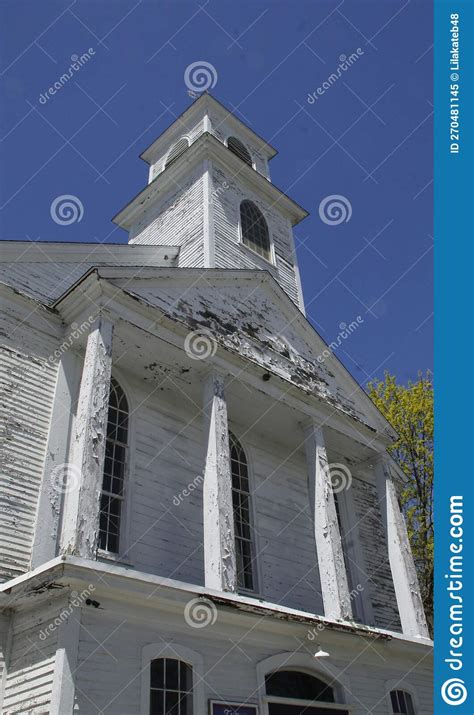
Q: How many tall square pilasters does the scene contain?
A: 4